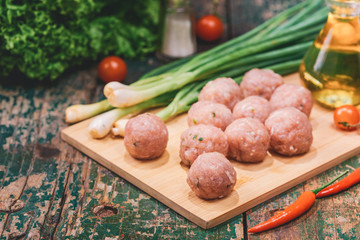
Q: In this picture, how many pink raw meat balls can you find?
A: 10